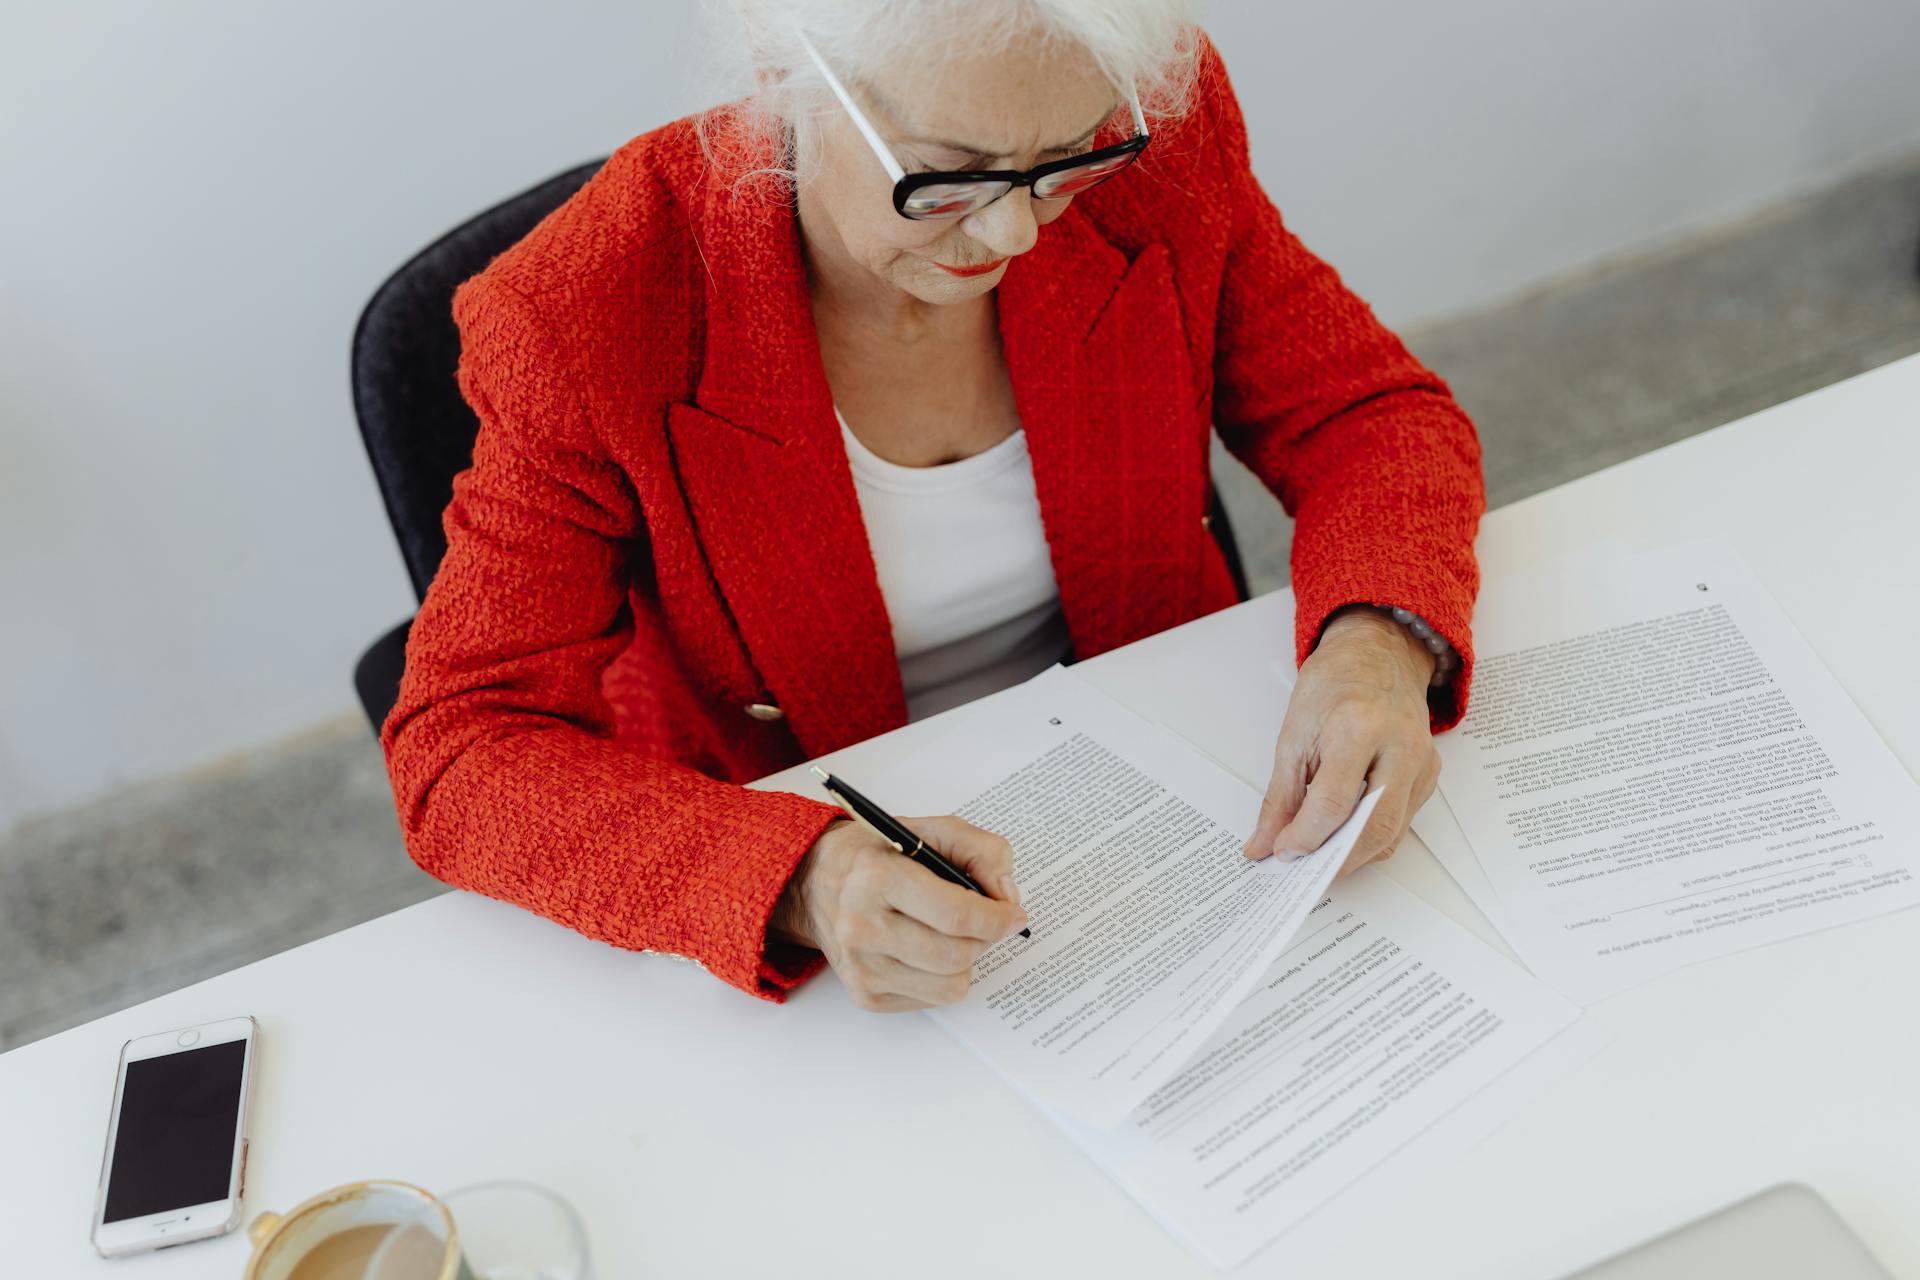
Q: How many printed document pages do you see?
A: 3